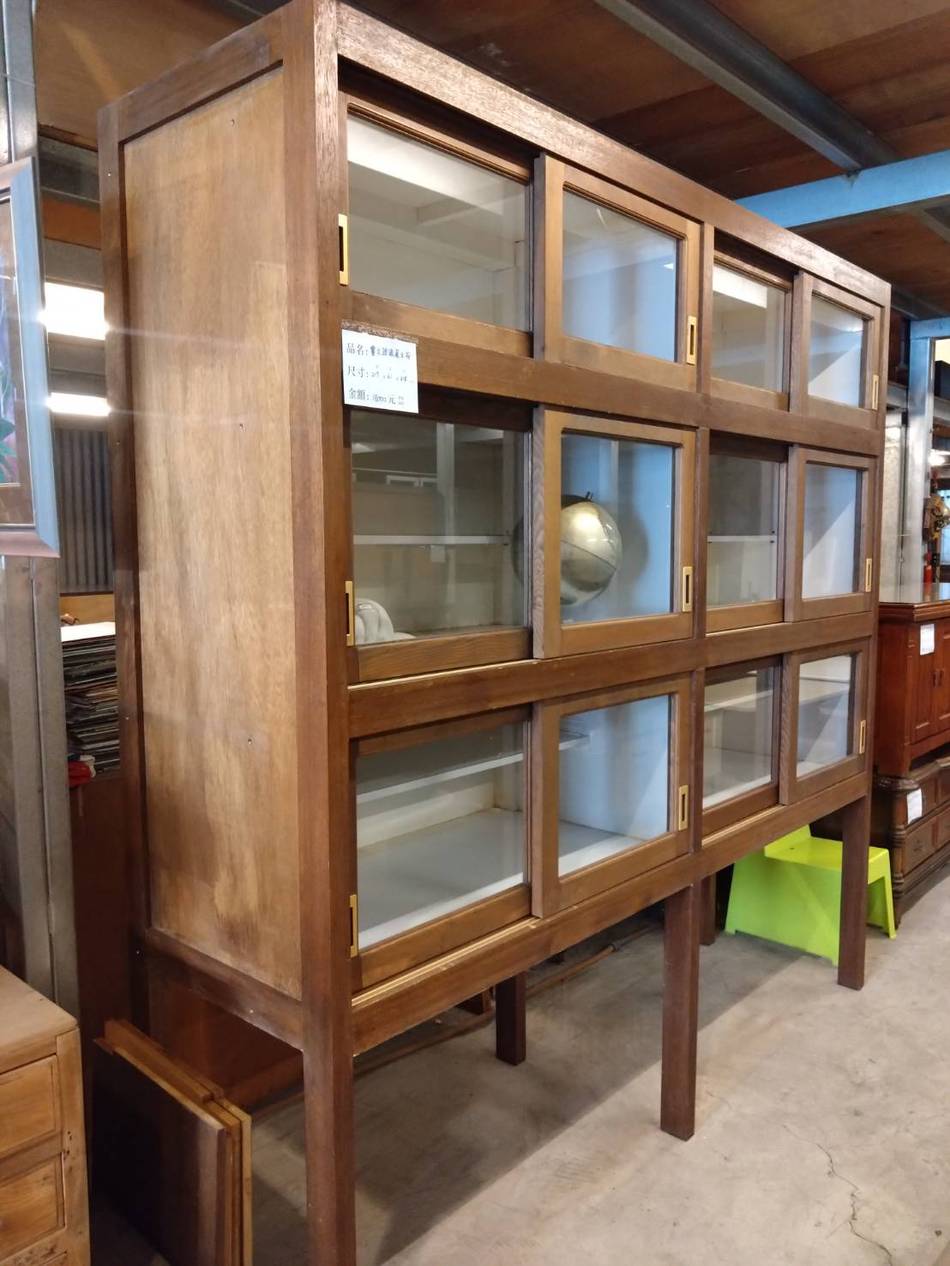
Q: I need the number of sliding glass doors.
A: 12